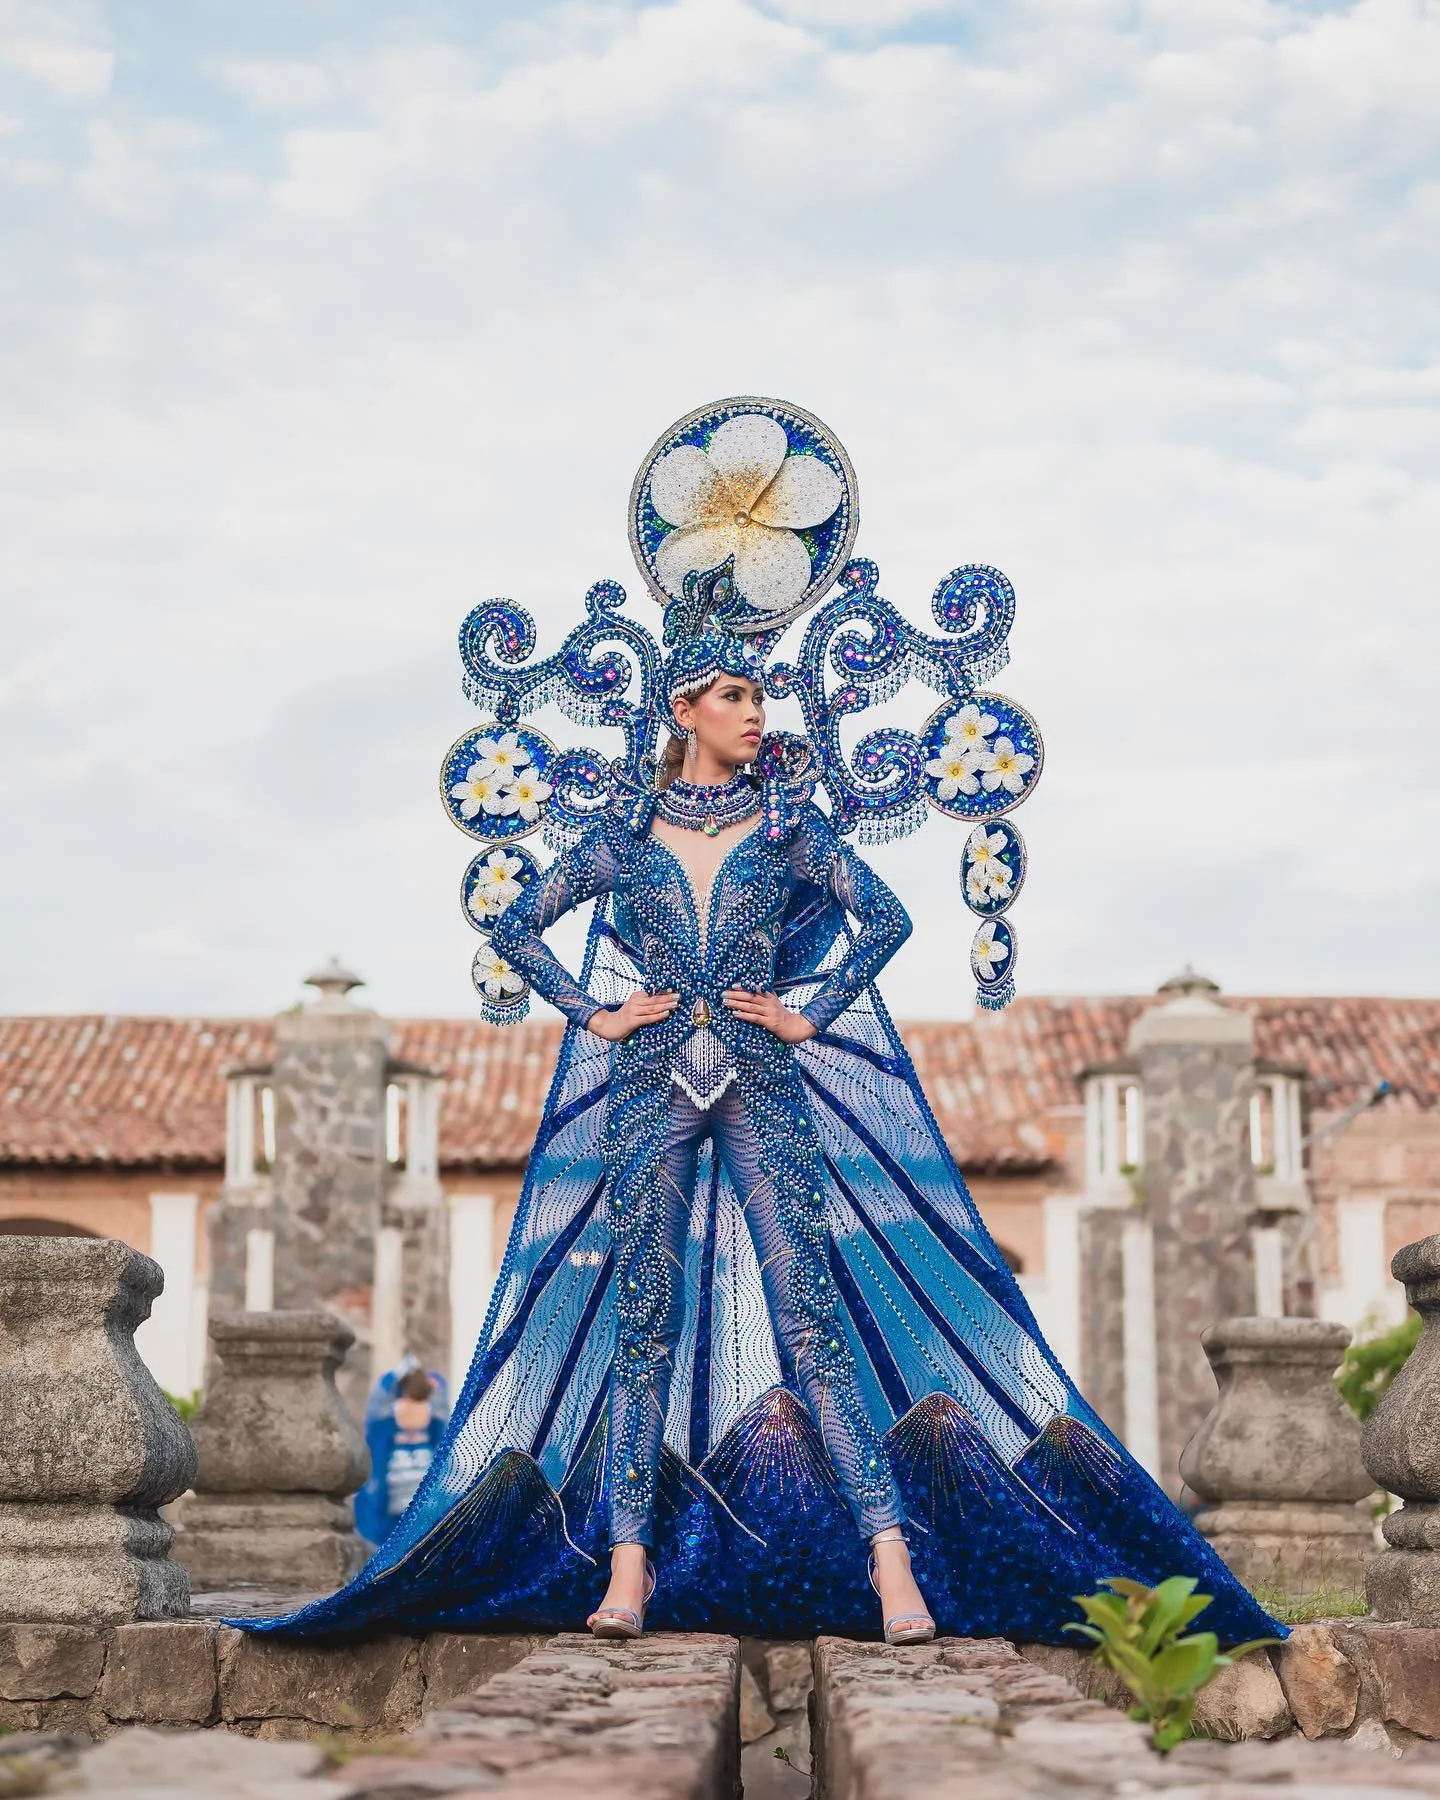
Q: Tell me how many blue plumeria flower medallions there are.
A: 7